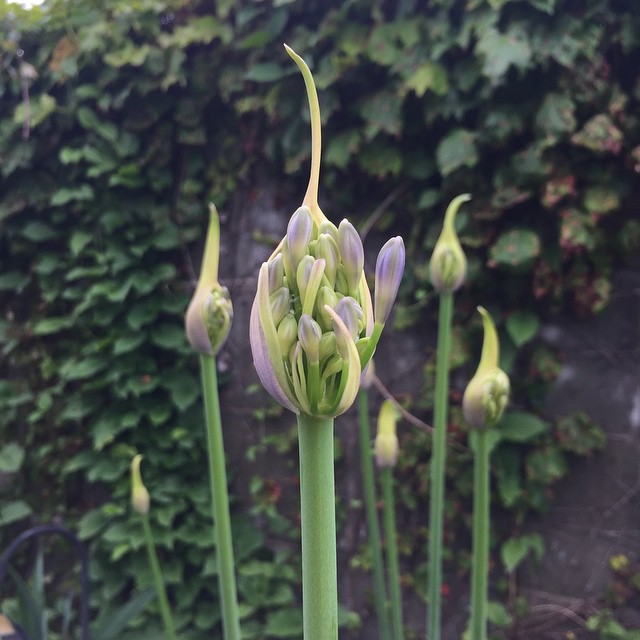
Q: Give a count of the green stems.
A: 7